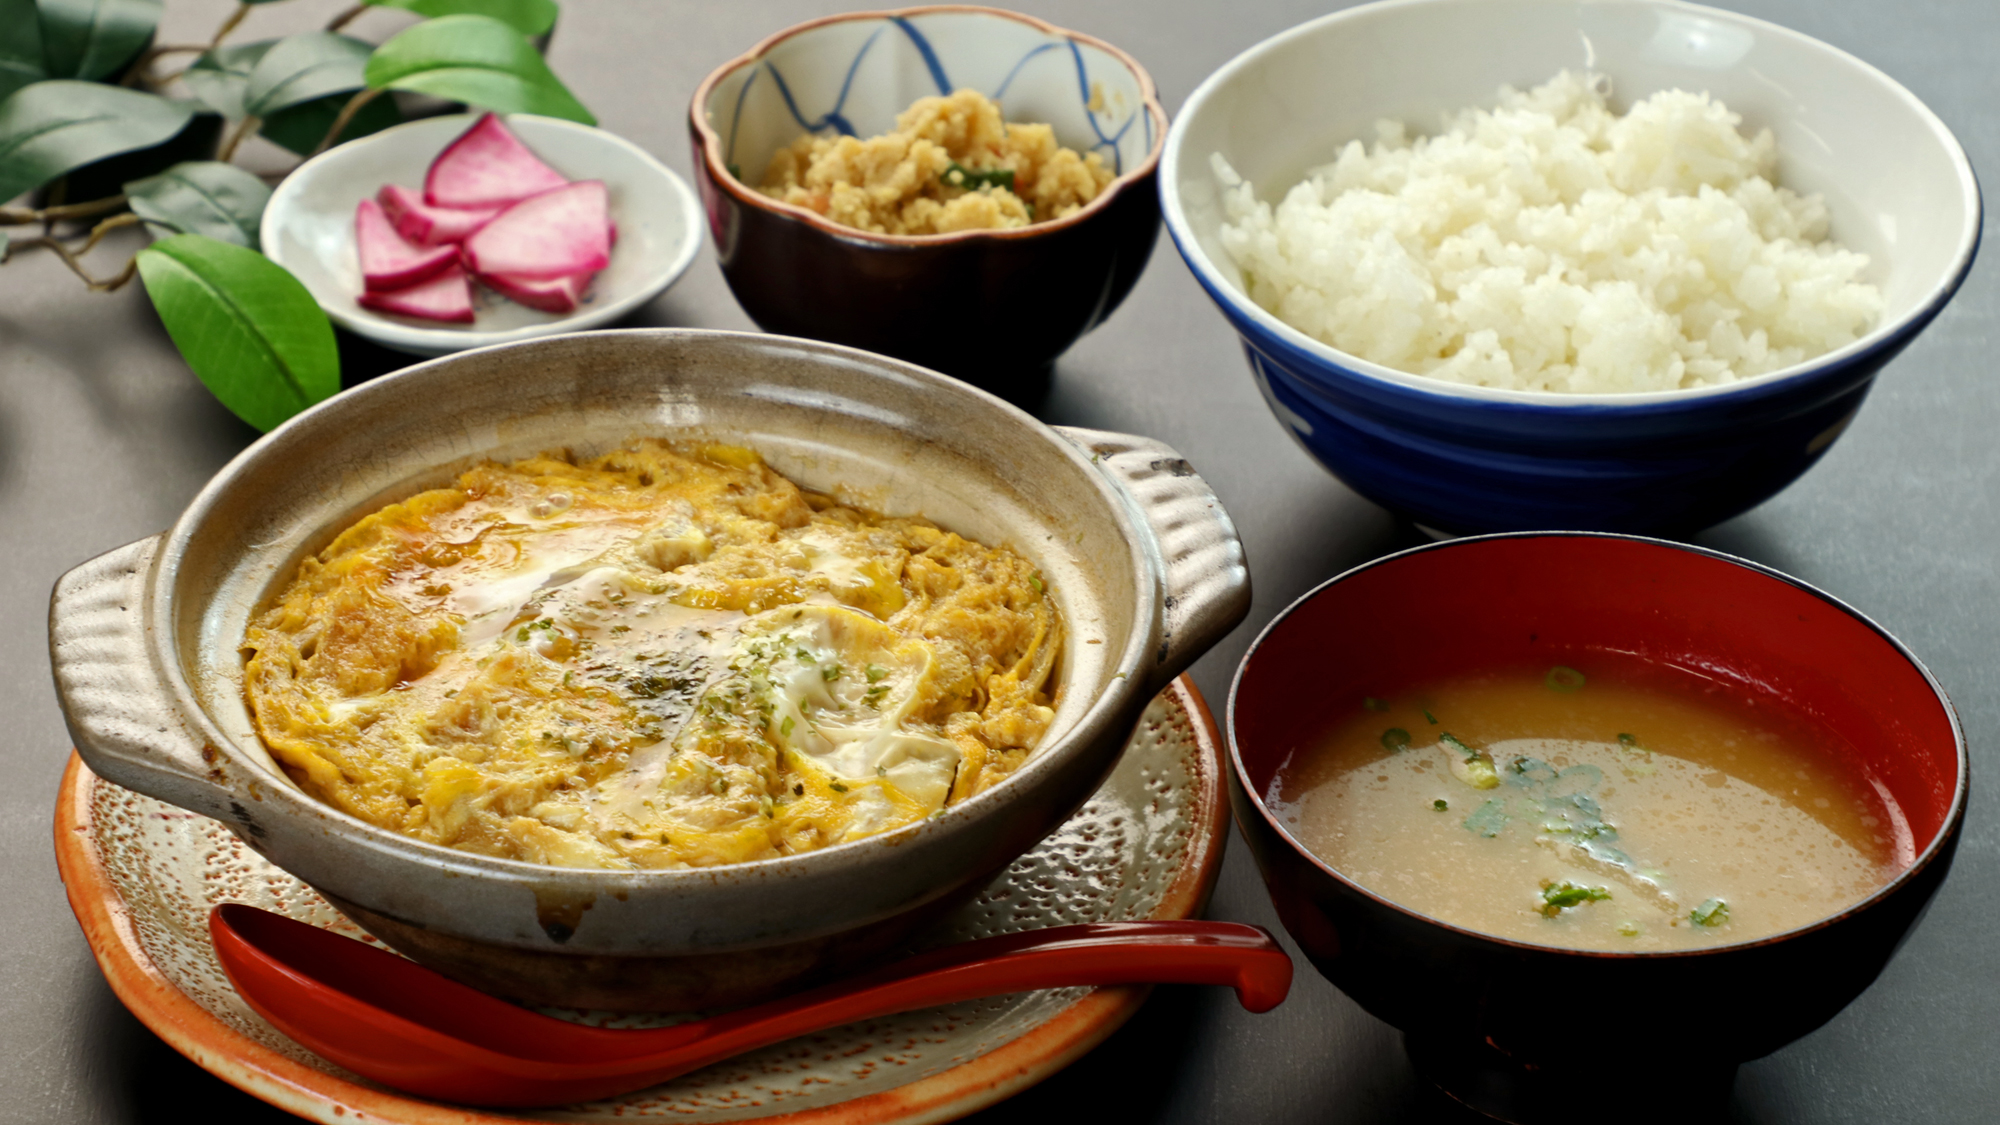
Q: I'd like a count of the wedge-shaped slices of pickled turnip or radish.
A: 6